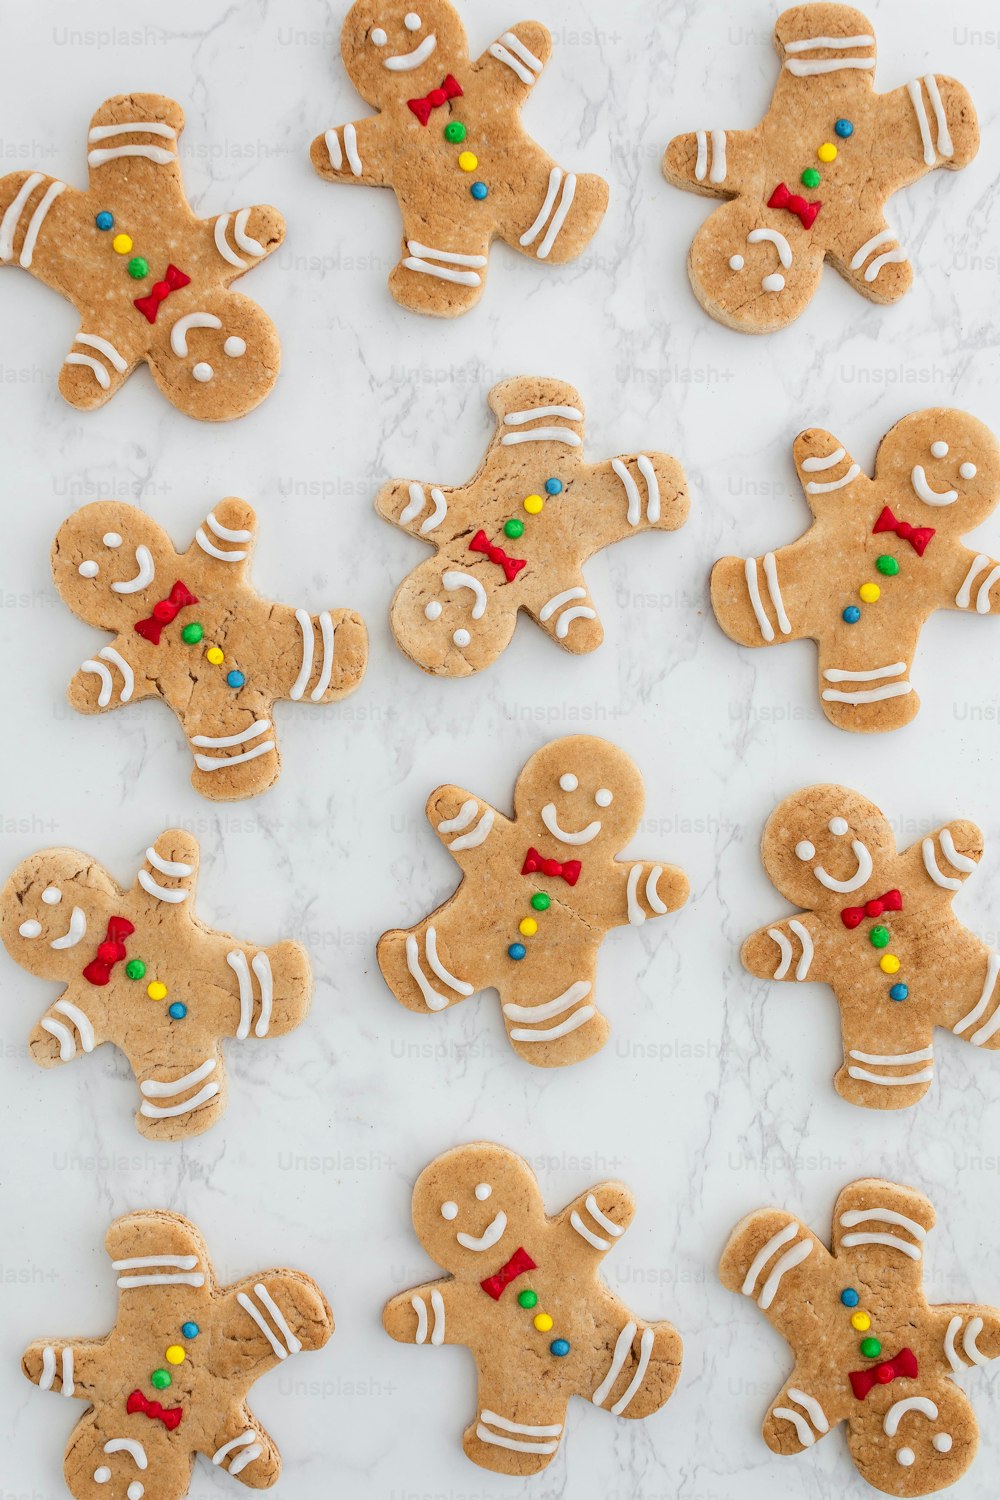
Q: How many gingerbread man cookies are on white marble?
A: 12